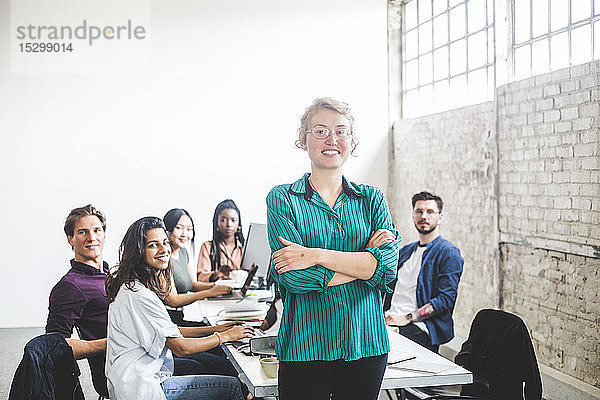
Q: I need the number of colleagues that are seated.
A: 5